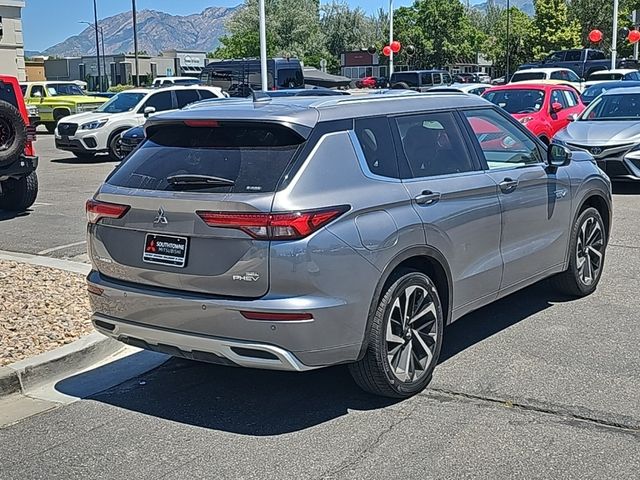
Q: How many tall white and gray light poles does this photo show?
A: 3